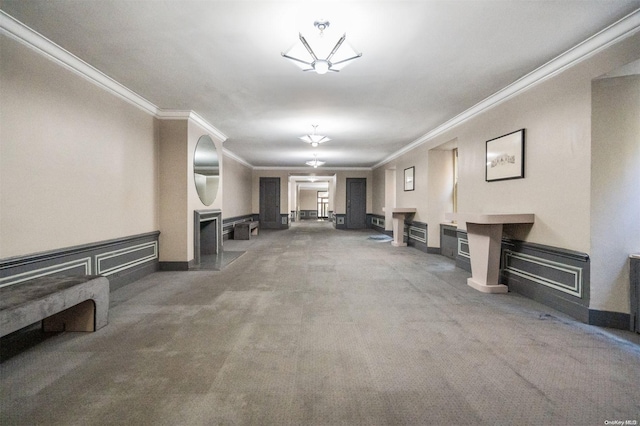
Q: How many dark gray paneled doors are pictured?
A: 2